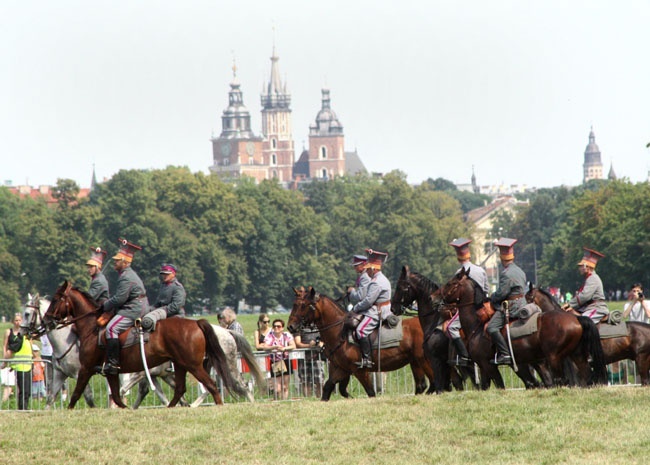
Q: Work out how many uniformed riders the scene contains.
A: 8